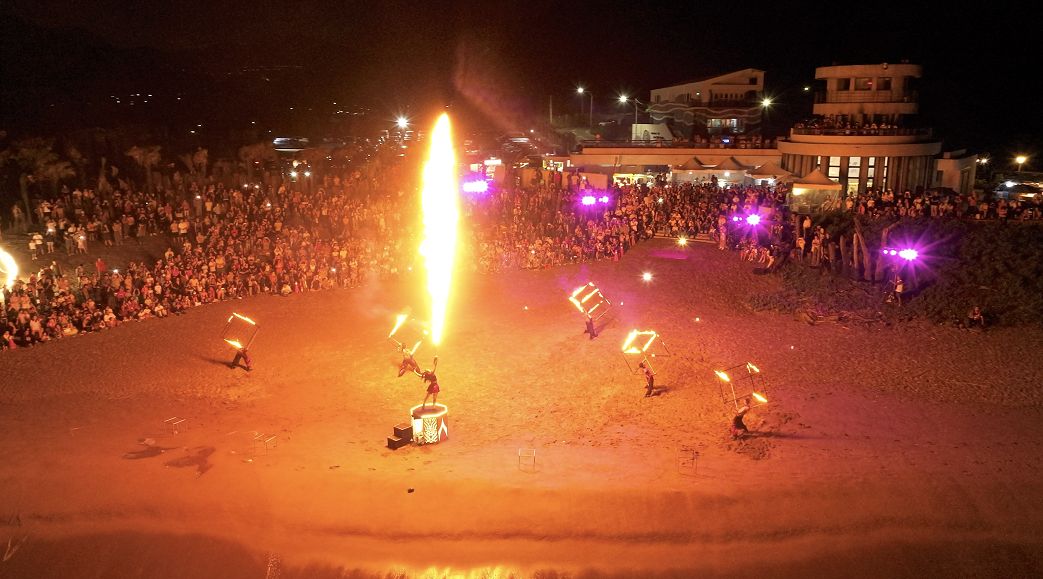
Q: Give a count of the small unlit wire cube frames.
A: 4